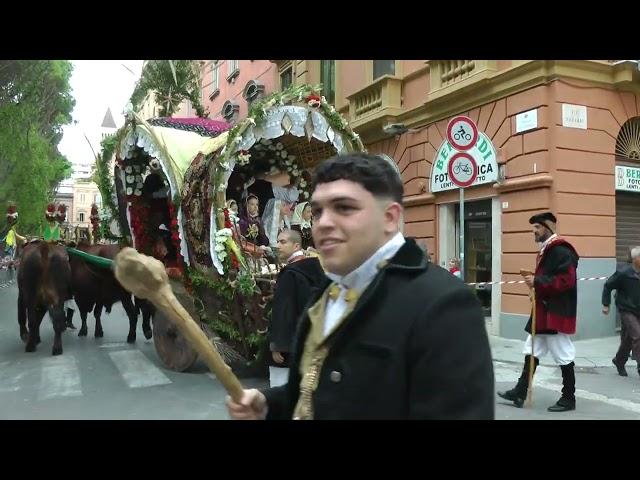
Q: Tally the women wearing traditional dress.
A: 4